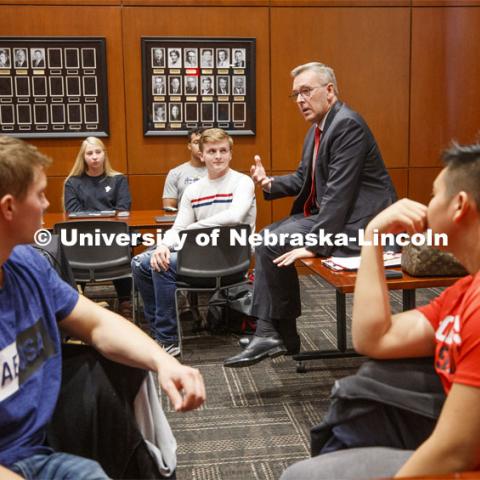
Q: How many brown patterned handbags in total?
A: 1